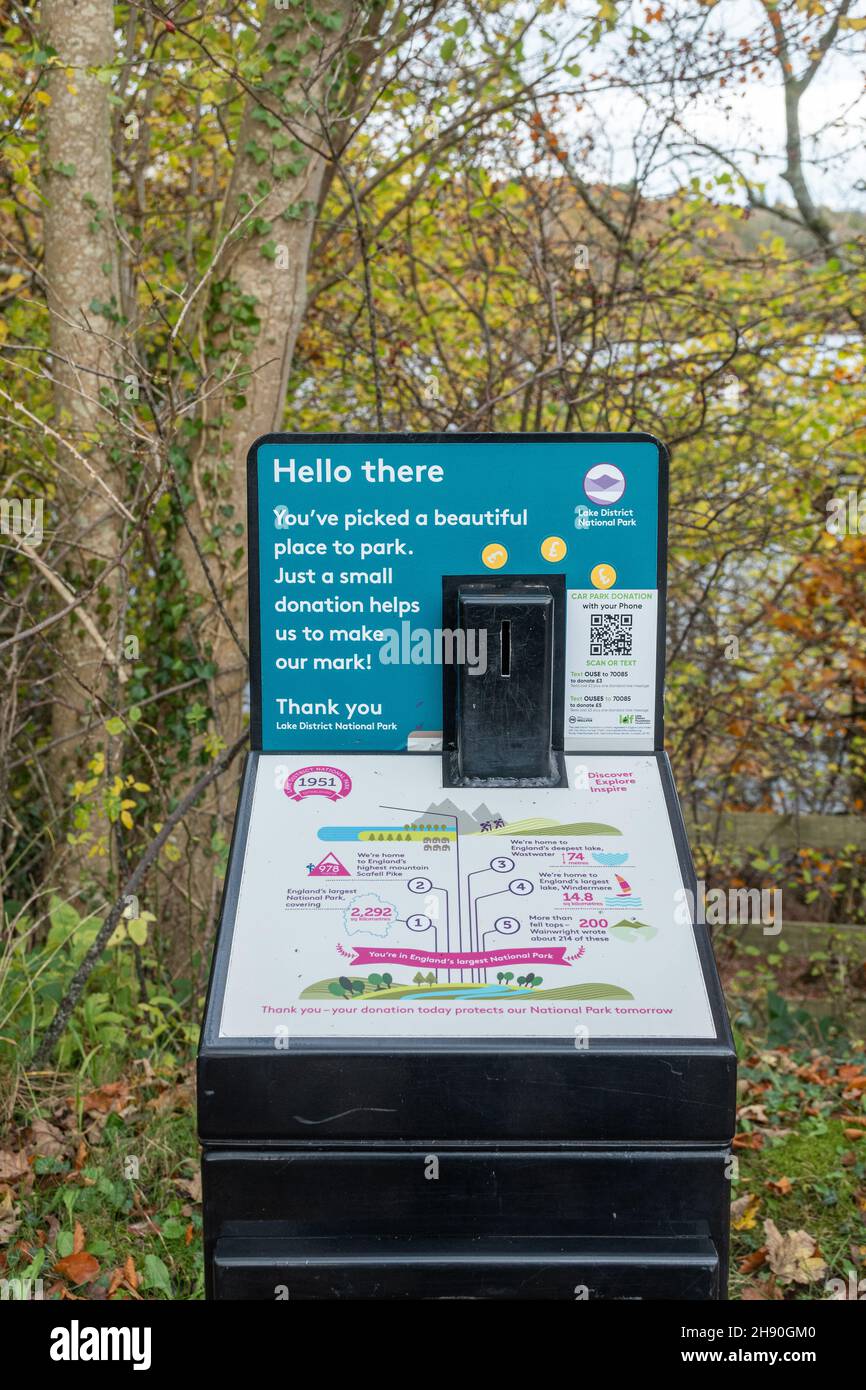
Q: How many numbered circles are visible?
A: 5